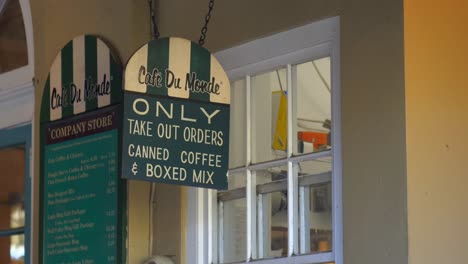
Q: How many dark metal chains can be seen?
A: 2